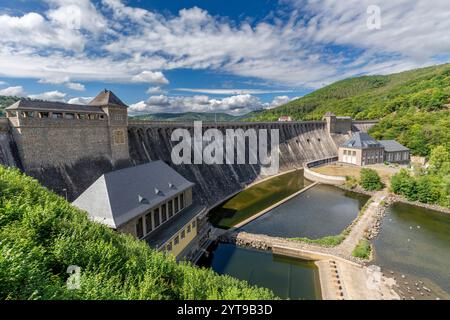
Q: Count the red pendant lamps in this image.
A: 0